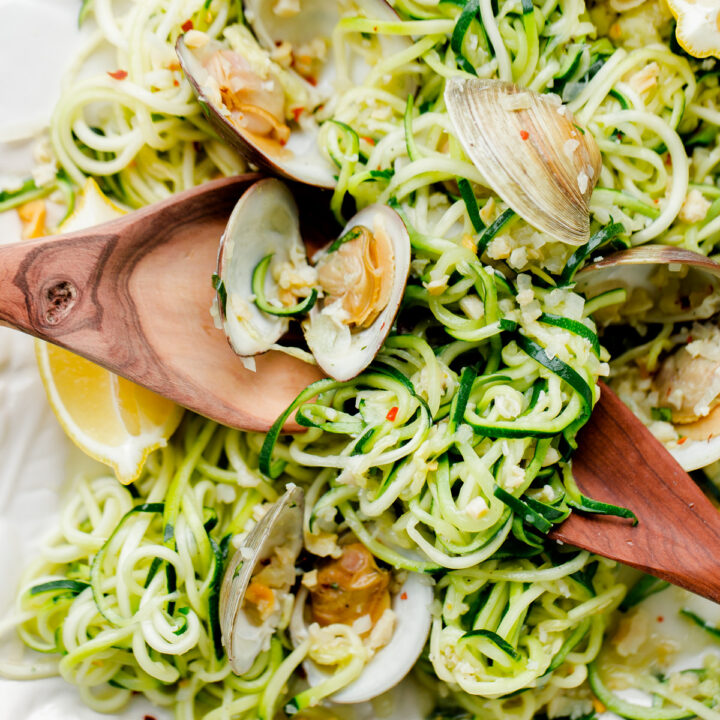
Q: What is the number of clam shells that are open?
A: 4